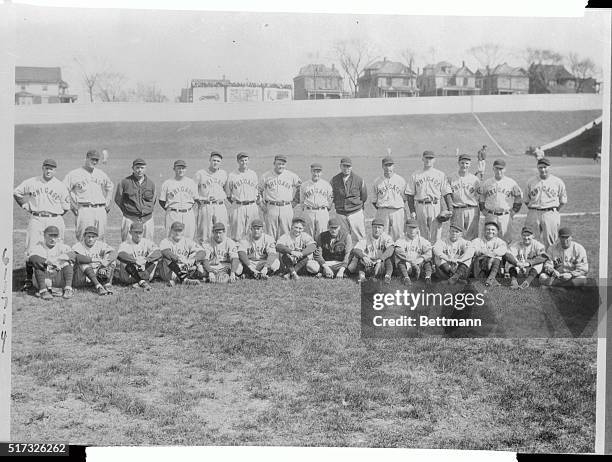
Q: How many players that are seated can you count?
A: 14